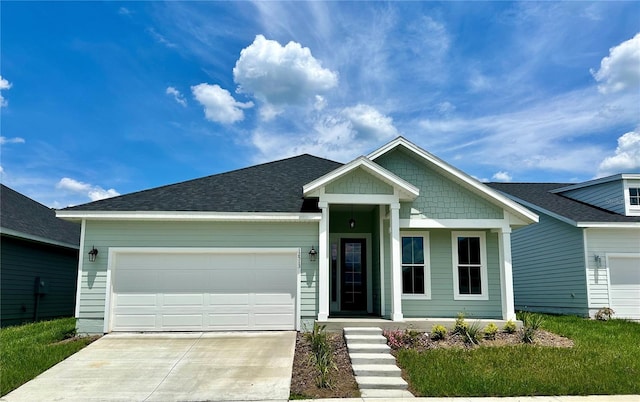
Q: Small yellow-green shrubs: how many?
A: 4